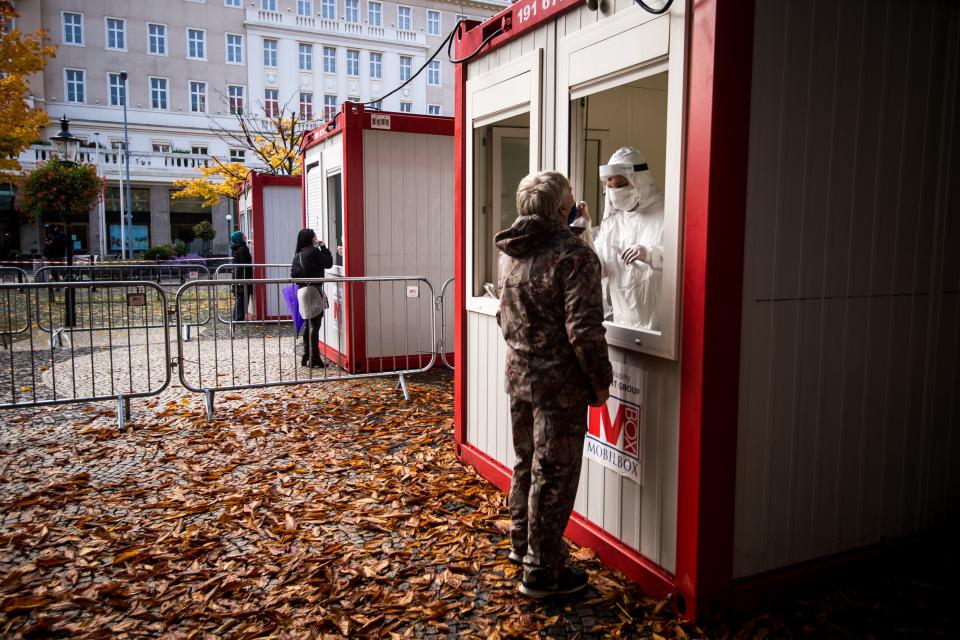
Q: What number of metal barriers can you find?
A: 6